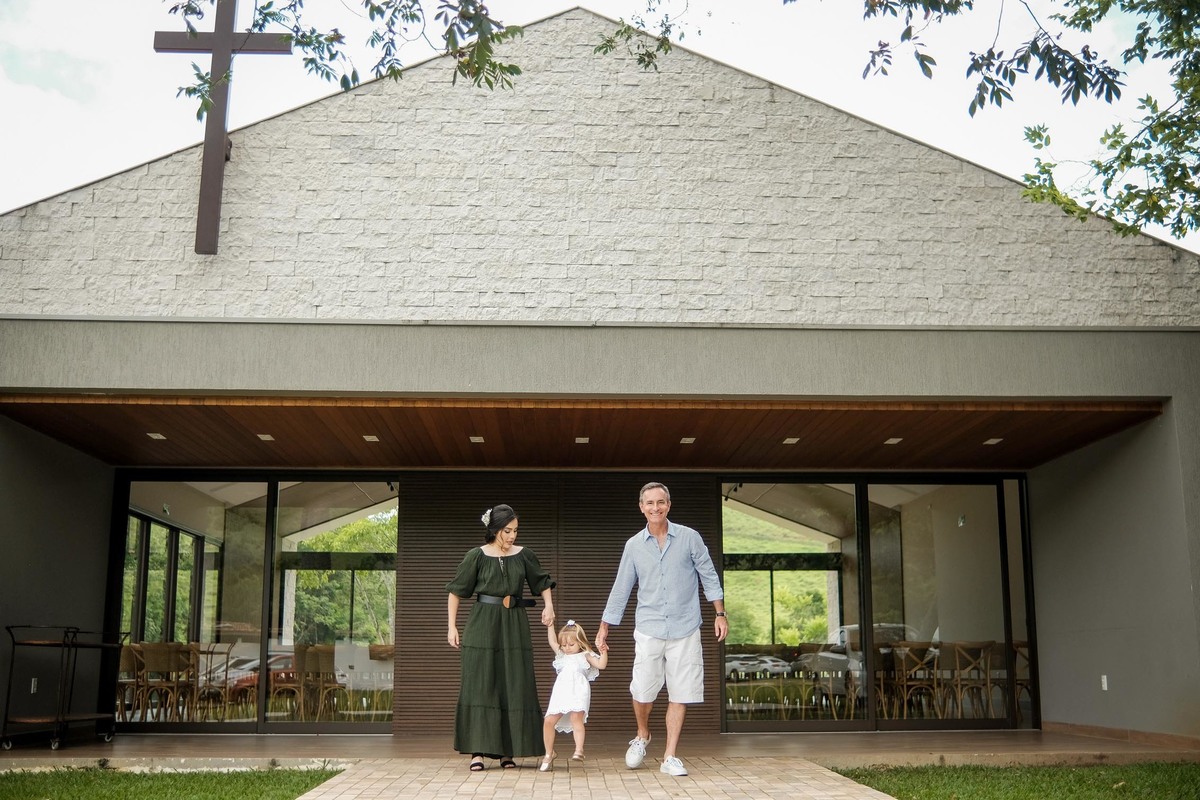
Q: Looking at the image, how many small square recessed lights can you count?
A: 9